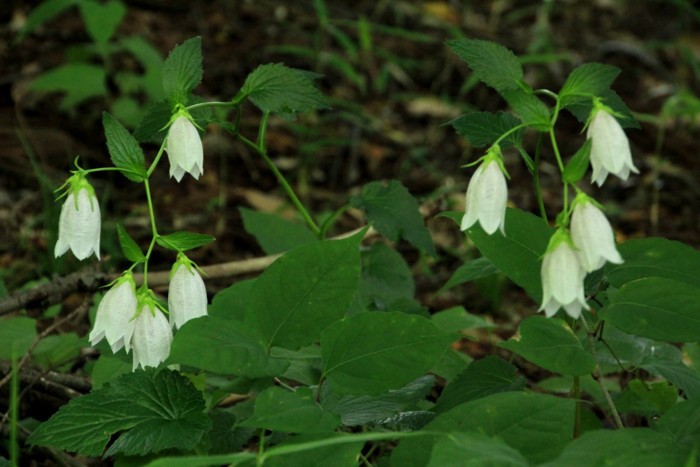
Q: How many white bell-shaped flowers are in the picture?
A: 9